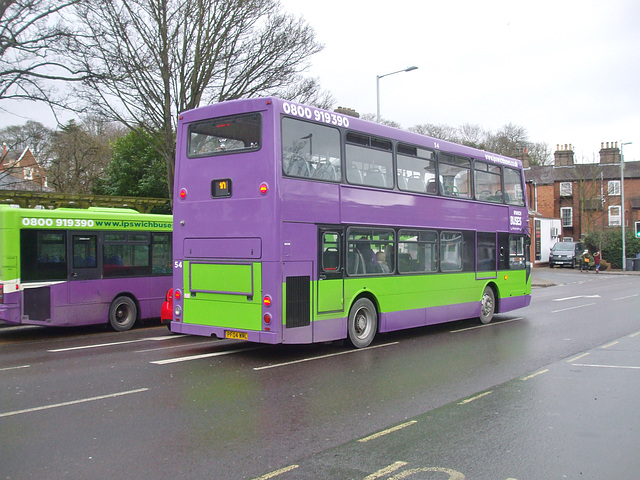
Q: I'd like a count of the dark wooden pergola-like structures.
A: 1